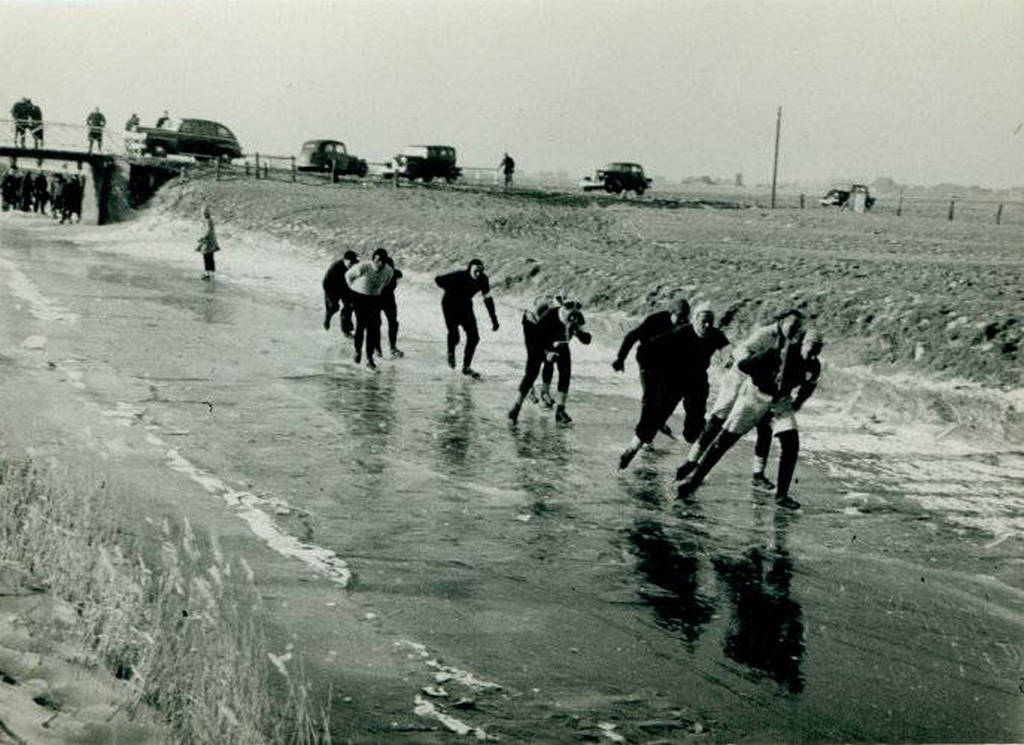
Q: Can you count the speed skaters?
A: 10